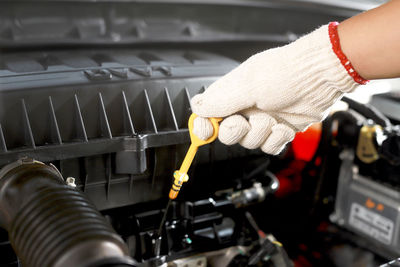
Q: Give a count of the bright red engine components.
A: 1